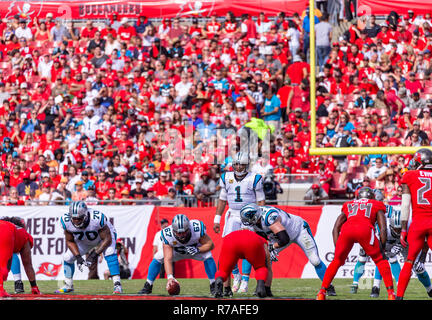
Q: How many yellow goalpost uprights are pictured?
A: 1